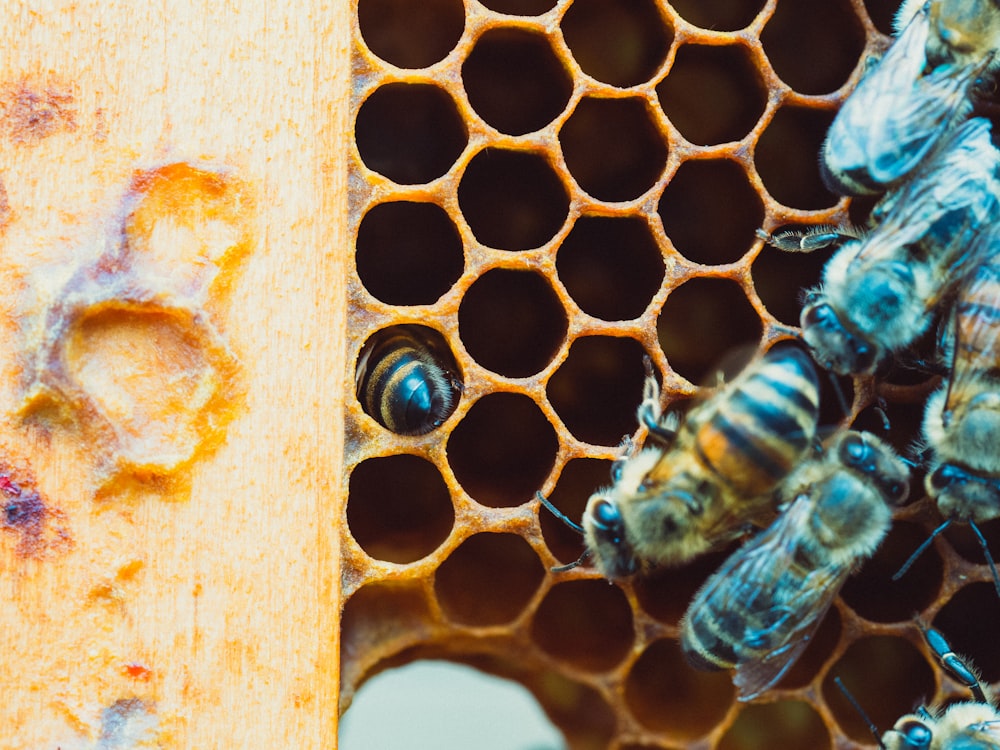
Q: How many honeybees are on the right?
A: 6